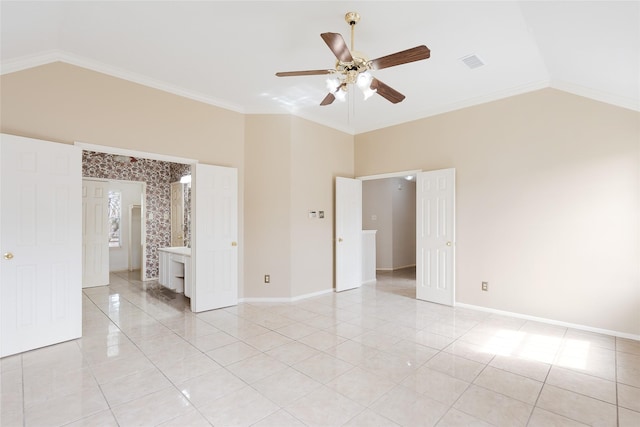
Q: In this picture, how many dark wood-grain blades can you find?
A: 5